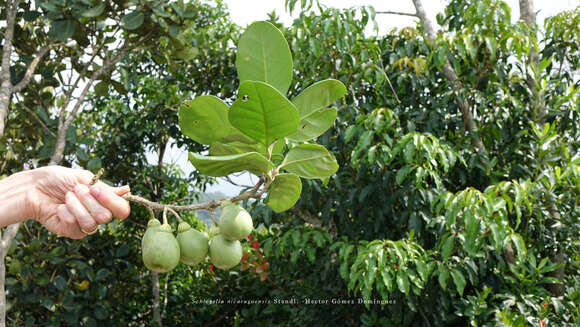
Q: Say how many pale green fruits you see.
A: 5